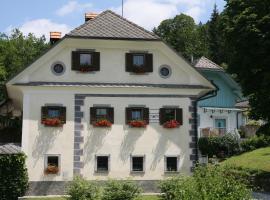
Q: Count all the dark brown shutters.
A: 12